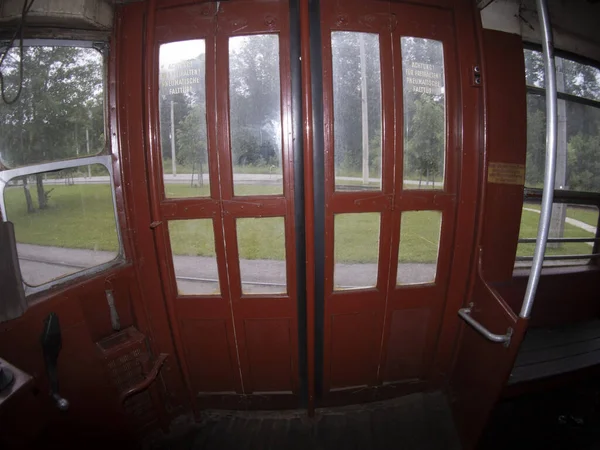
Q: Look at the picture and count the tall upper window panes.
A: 4